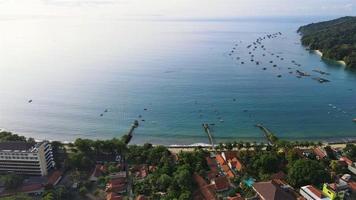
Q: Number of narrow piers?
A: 3